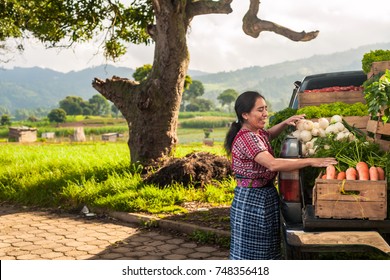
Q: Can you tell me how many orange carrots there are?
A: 7